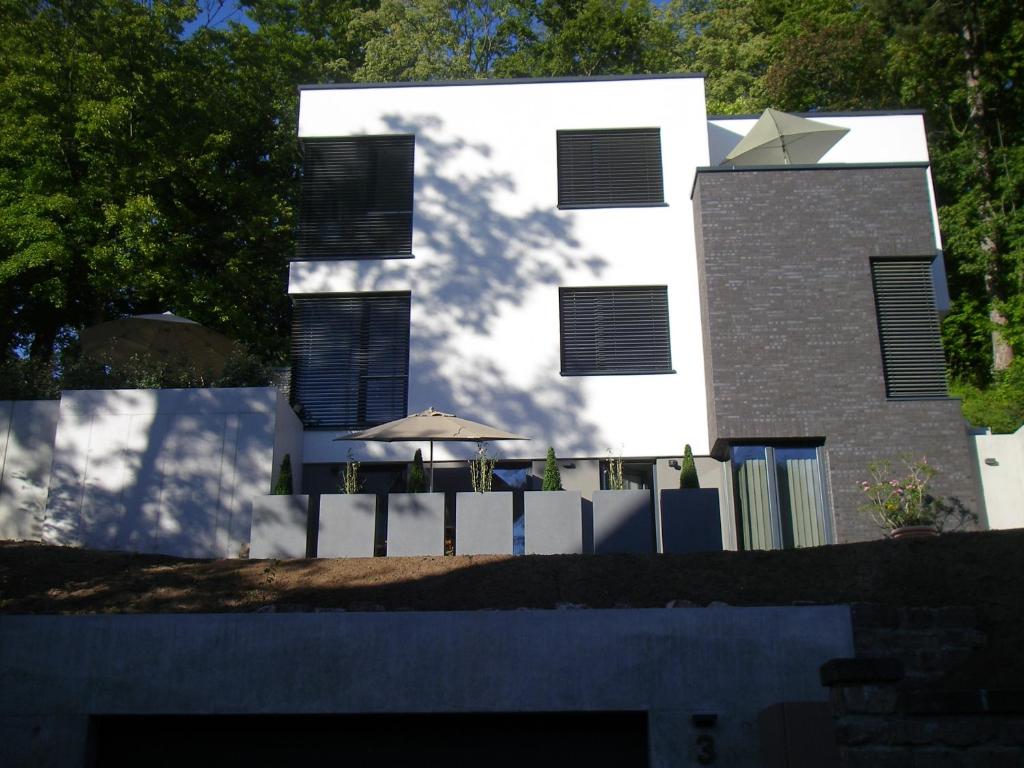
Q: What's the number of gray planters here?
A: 7